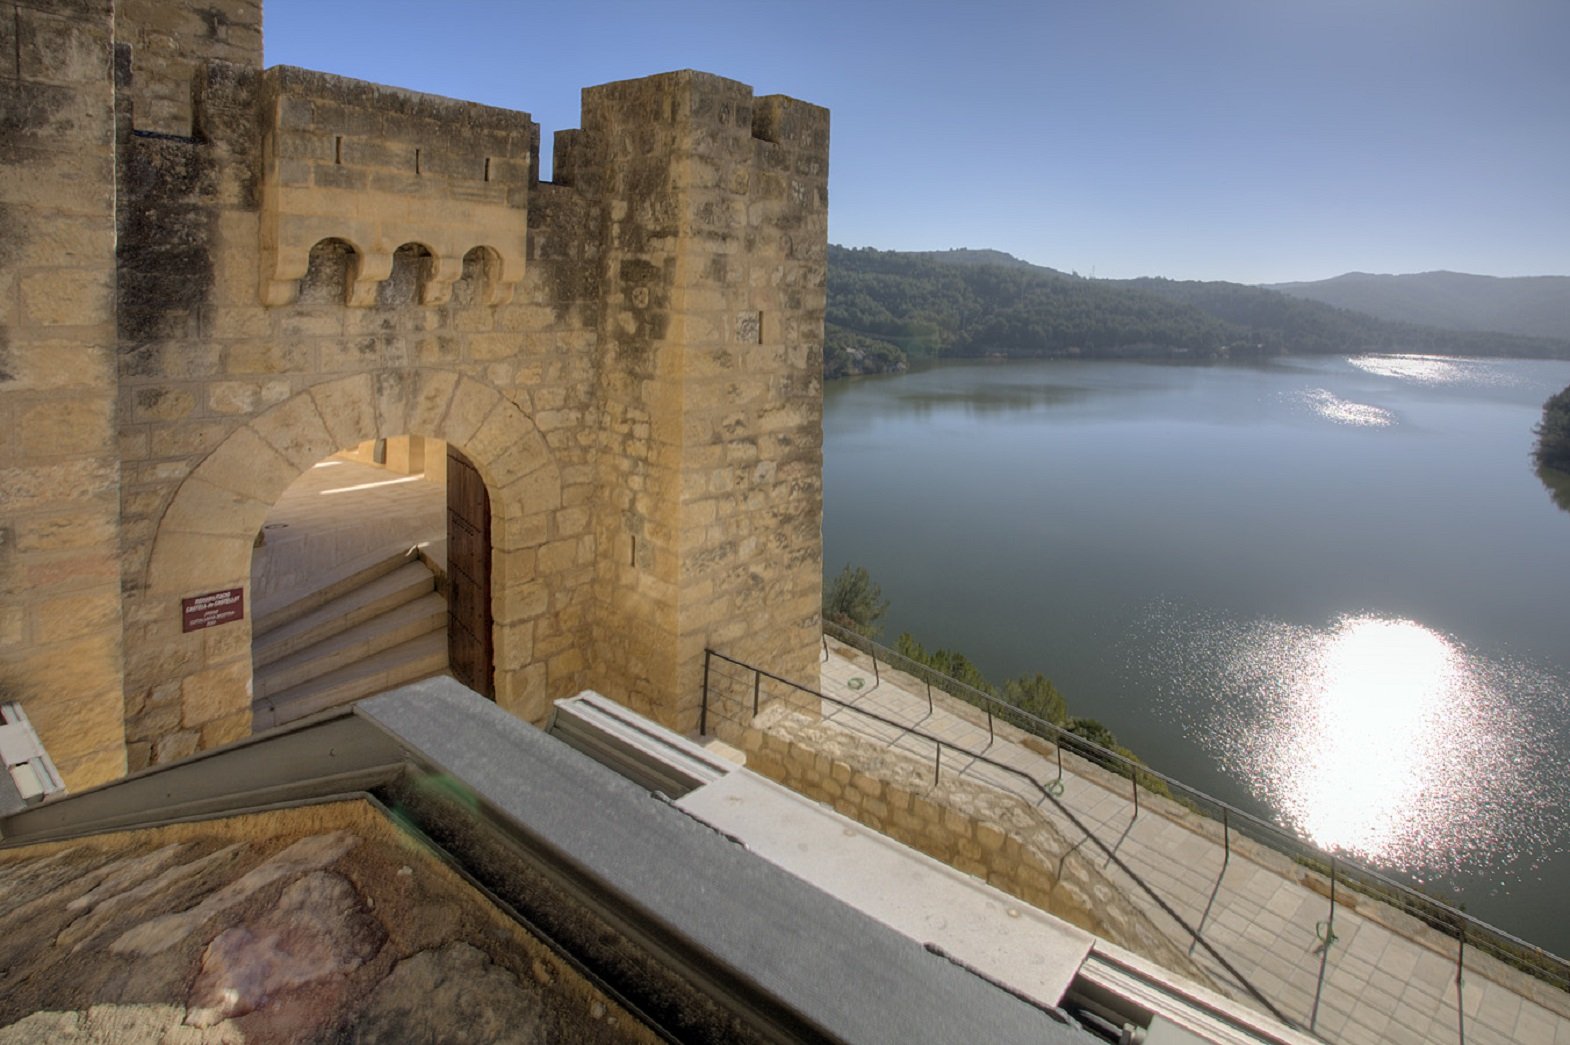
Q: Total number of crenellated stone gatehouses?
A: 1